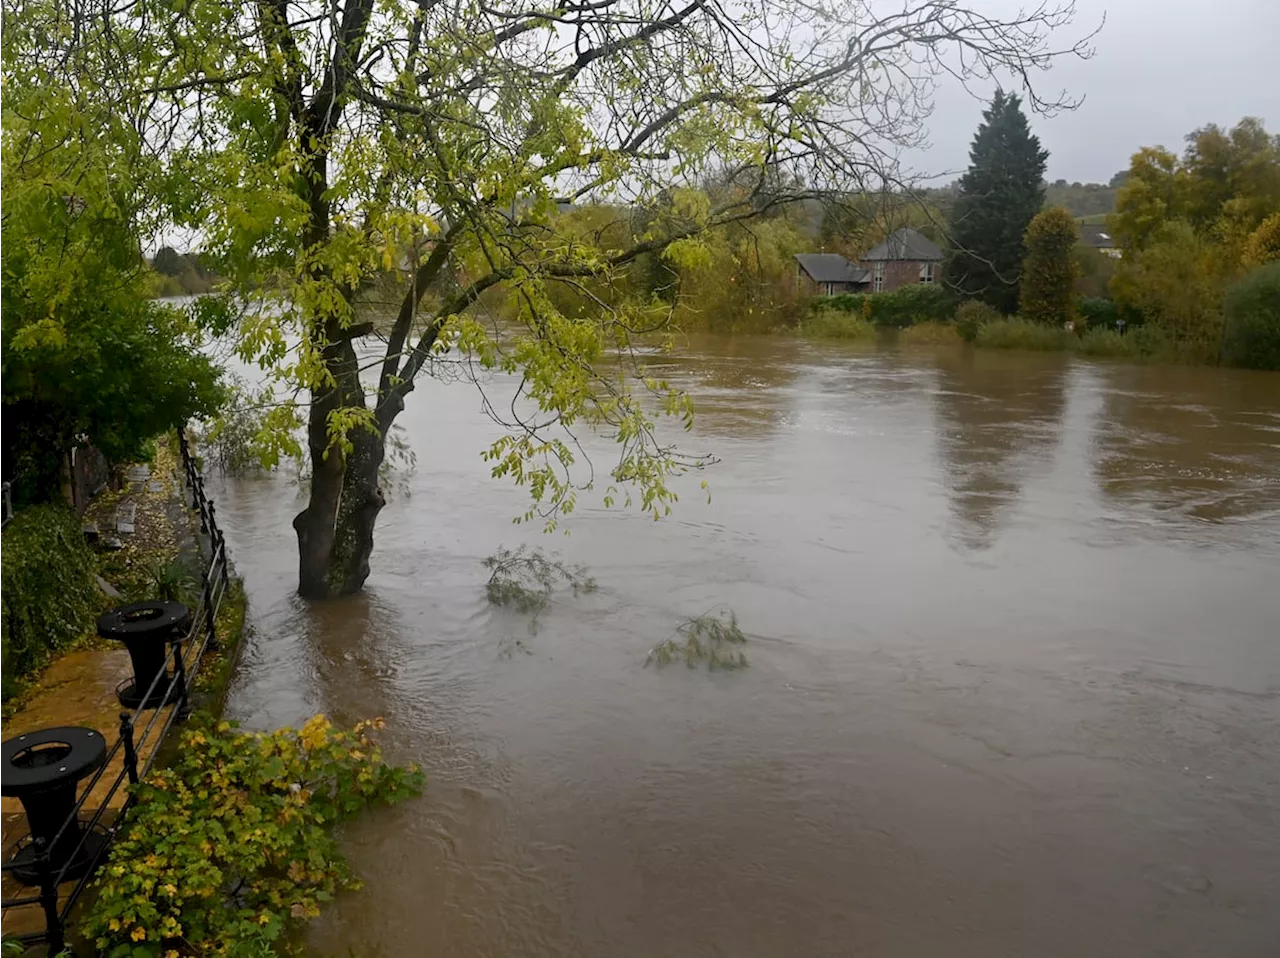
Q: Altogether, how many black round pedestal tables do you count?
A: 2